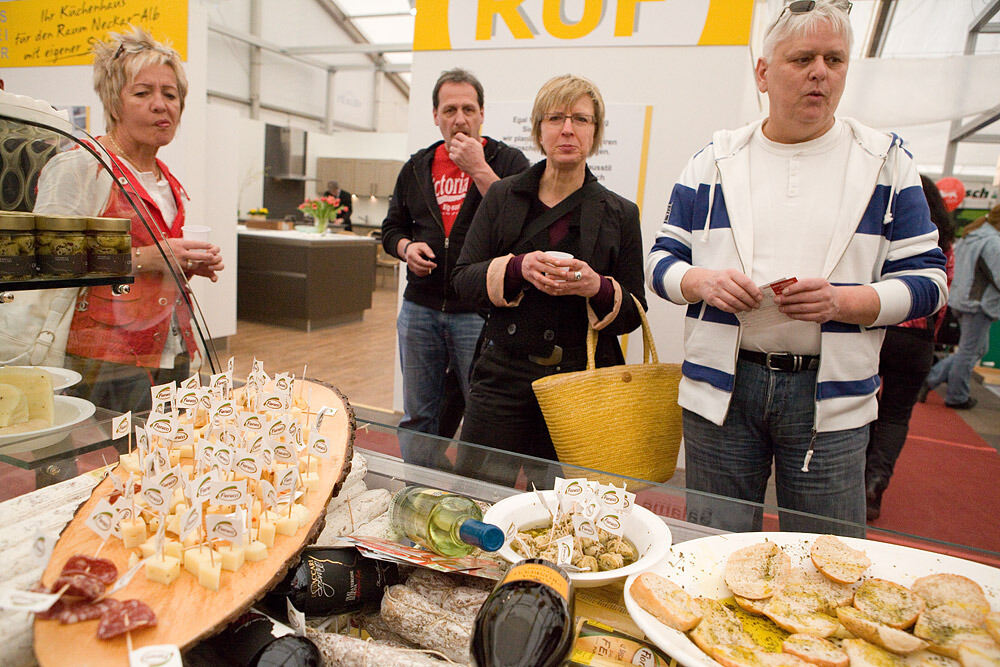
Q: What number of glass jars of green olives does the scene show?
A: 3